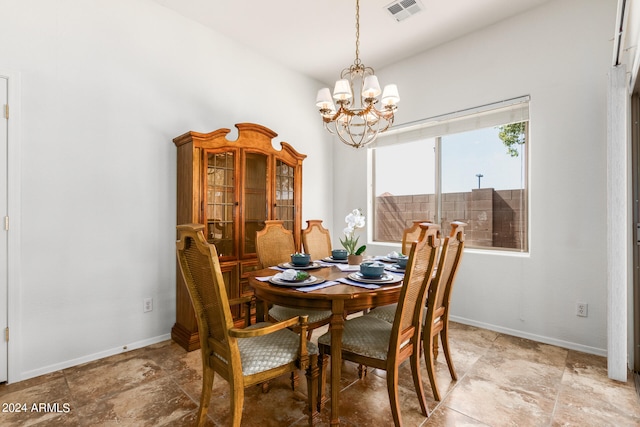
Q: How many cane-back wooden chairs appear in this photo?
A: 6